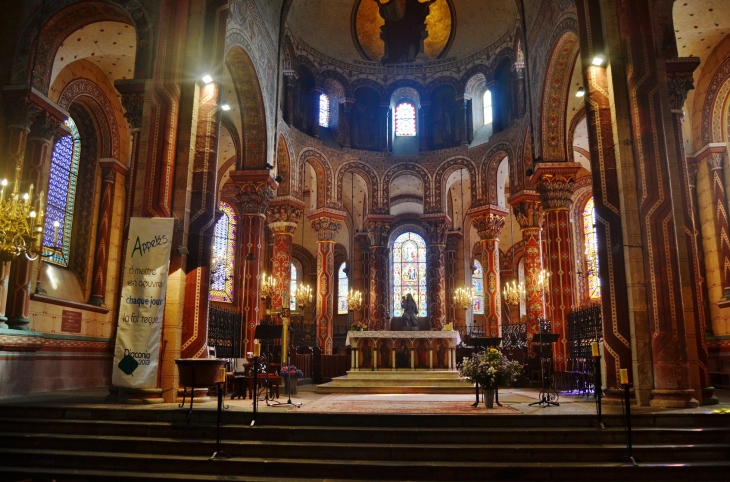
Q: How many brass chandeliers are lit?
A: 7